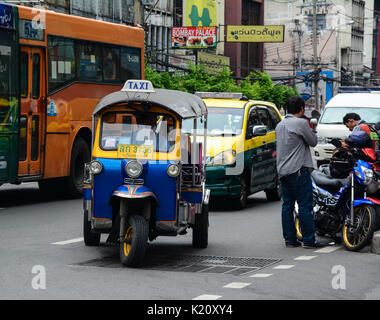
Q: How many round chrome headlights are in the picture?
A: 3